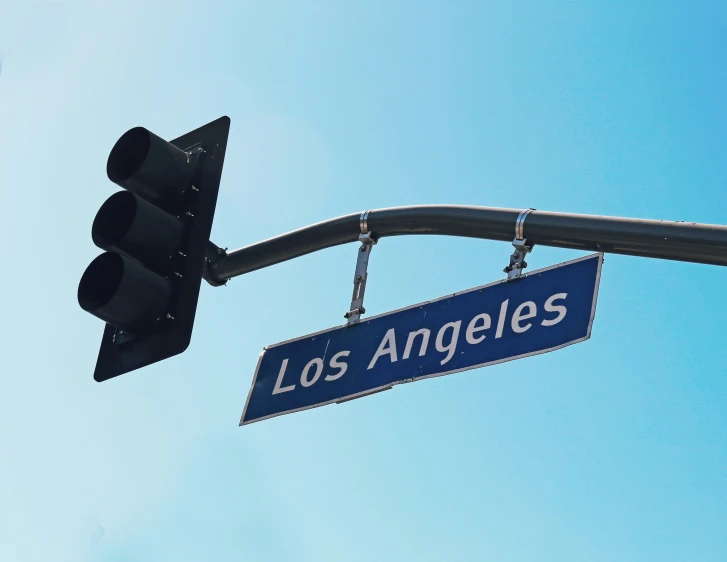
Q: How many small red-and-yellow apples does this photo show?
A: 0